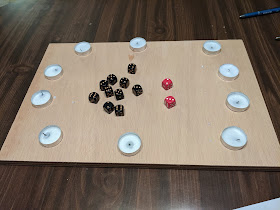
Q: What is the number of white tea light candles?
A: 10